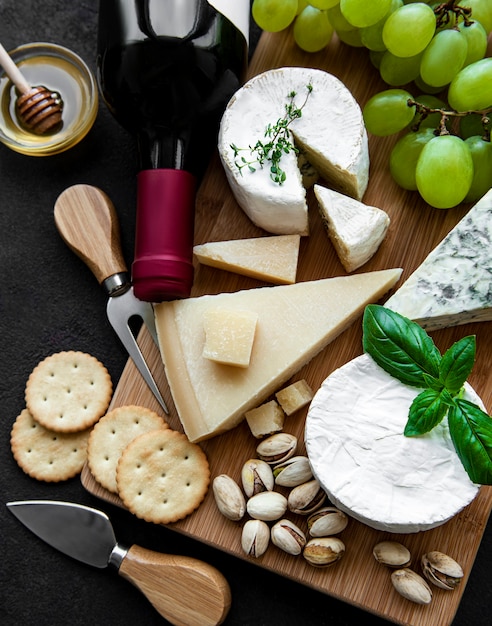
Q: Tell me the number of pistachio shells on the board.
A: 13